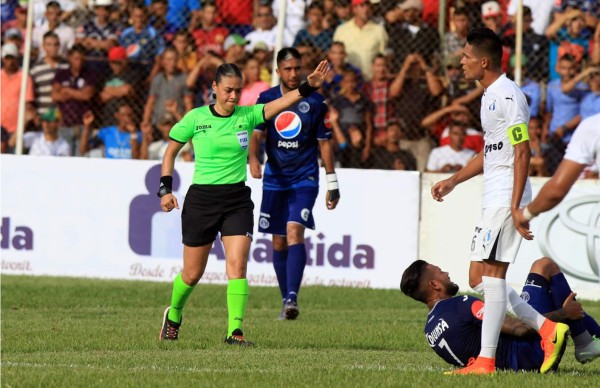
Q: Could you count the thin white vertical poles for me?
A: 3